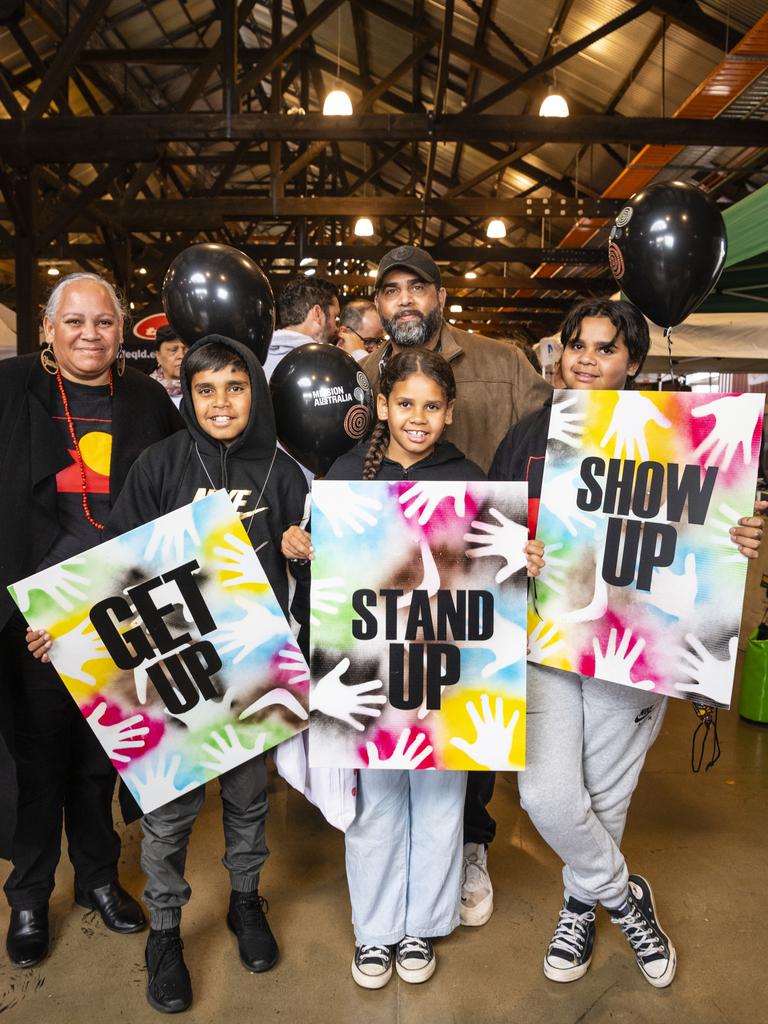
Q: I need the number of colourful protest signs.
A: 3